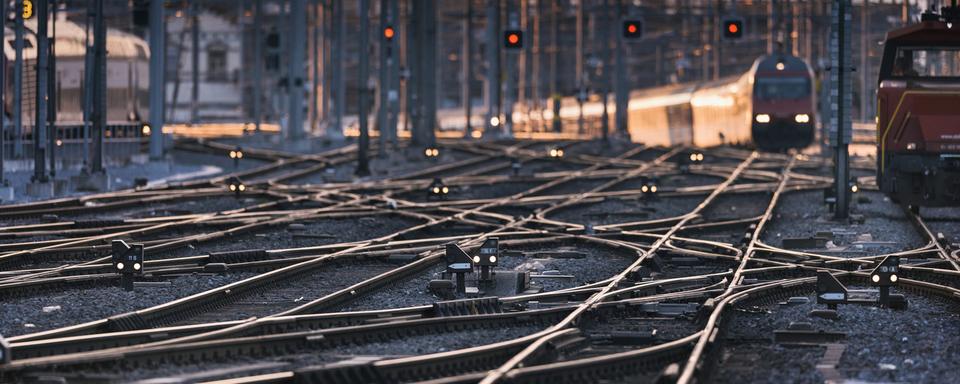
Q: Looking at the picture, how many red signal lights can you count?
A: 4